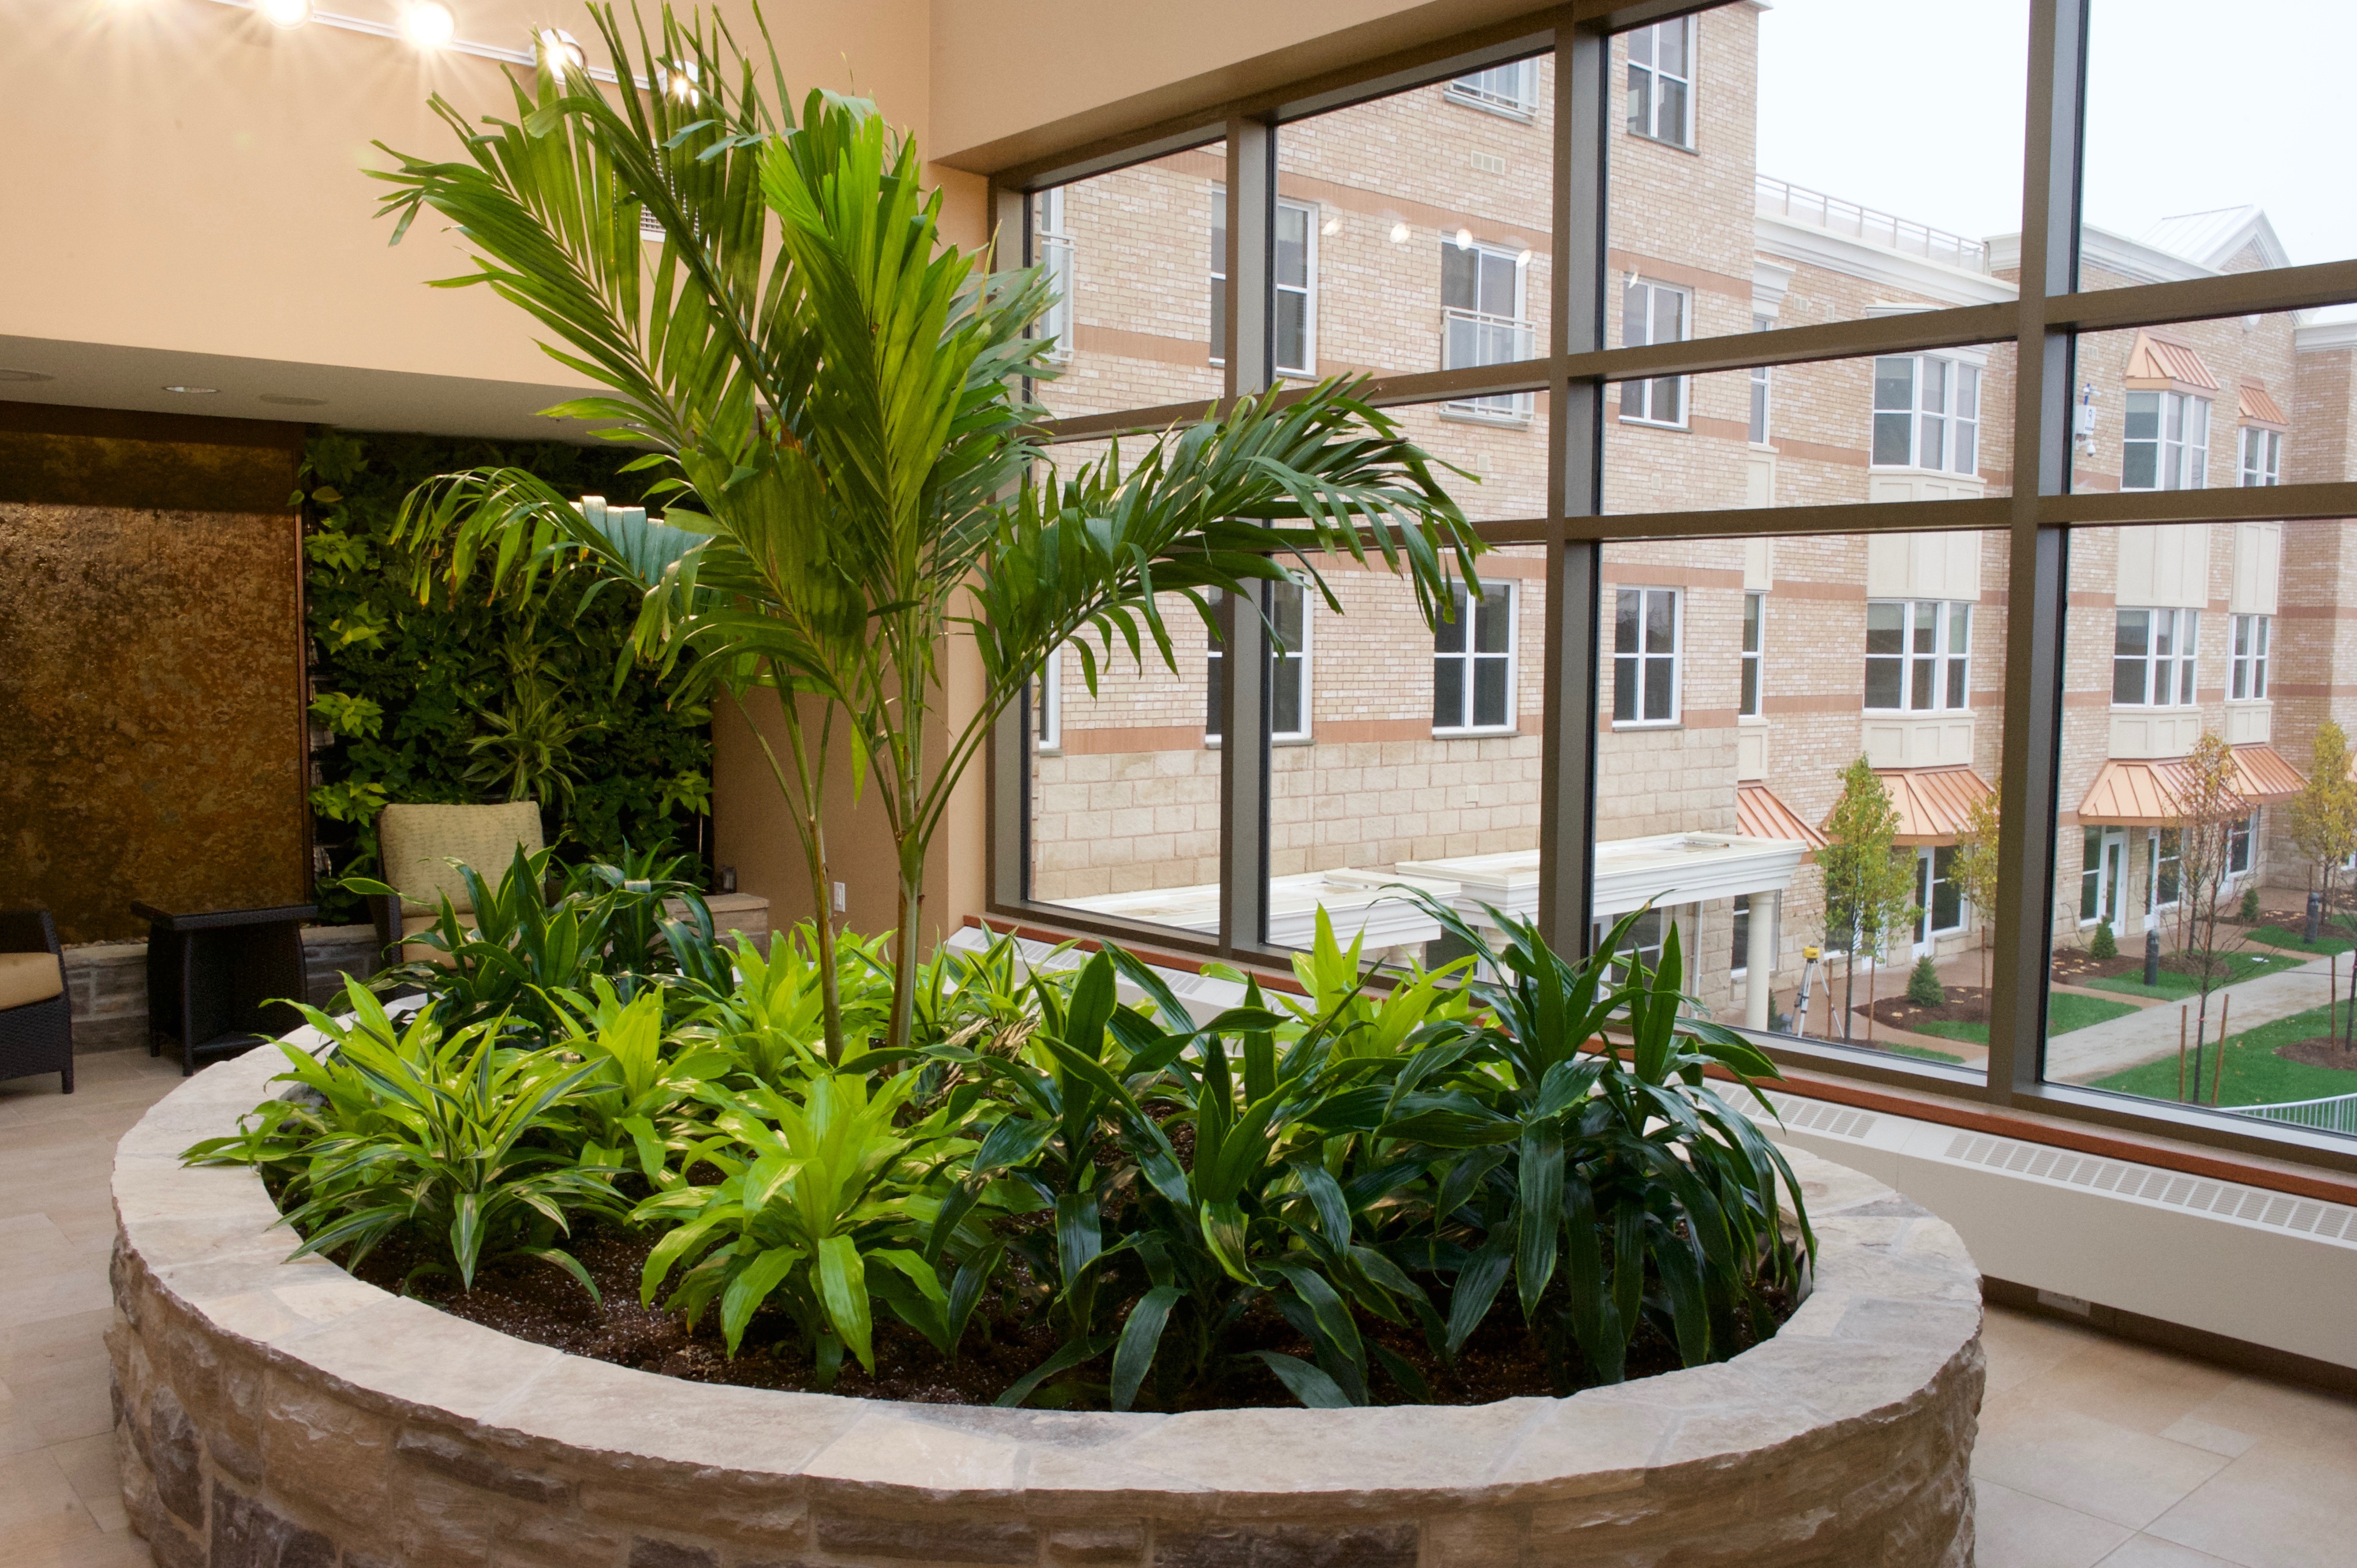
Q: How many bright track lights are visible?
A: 5